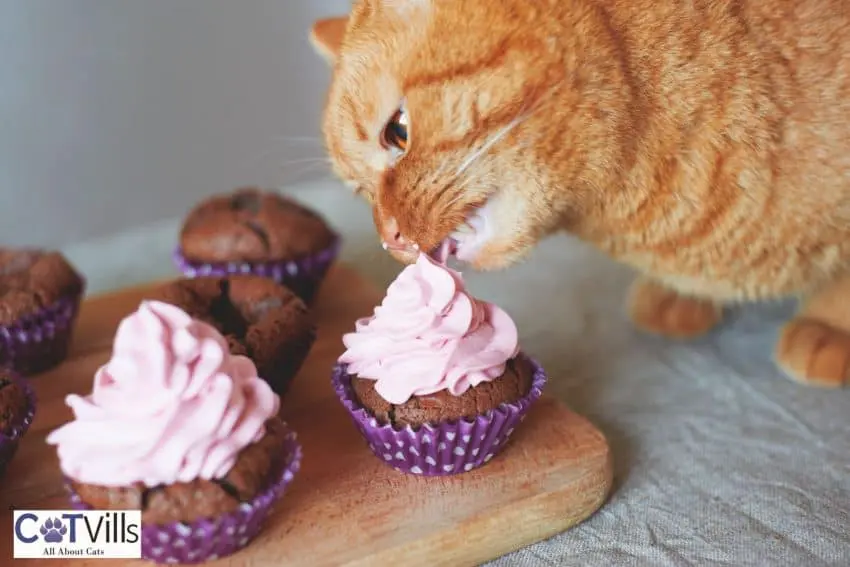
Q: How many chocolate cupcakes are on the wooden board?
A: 6